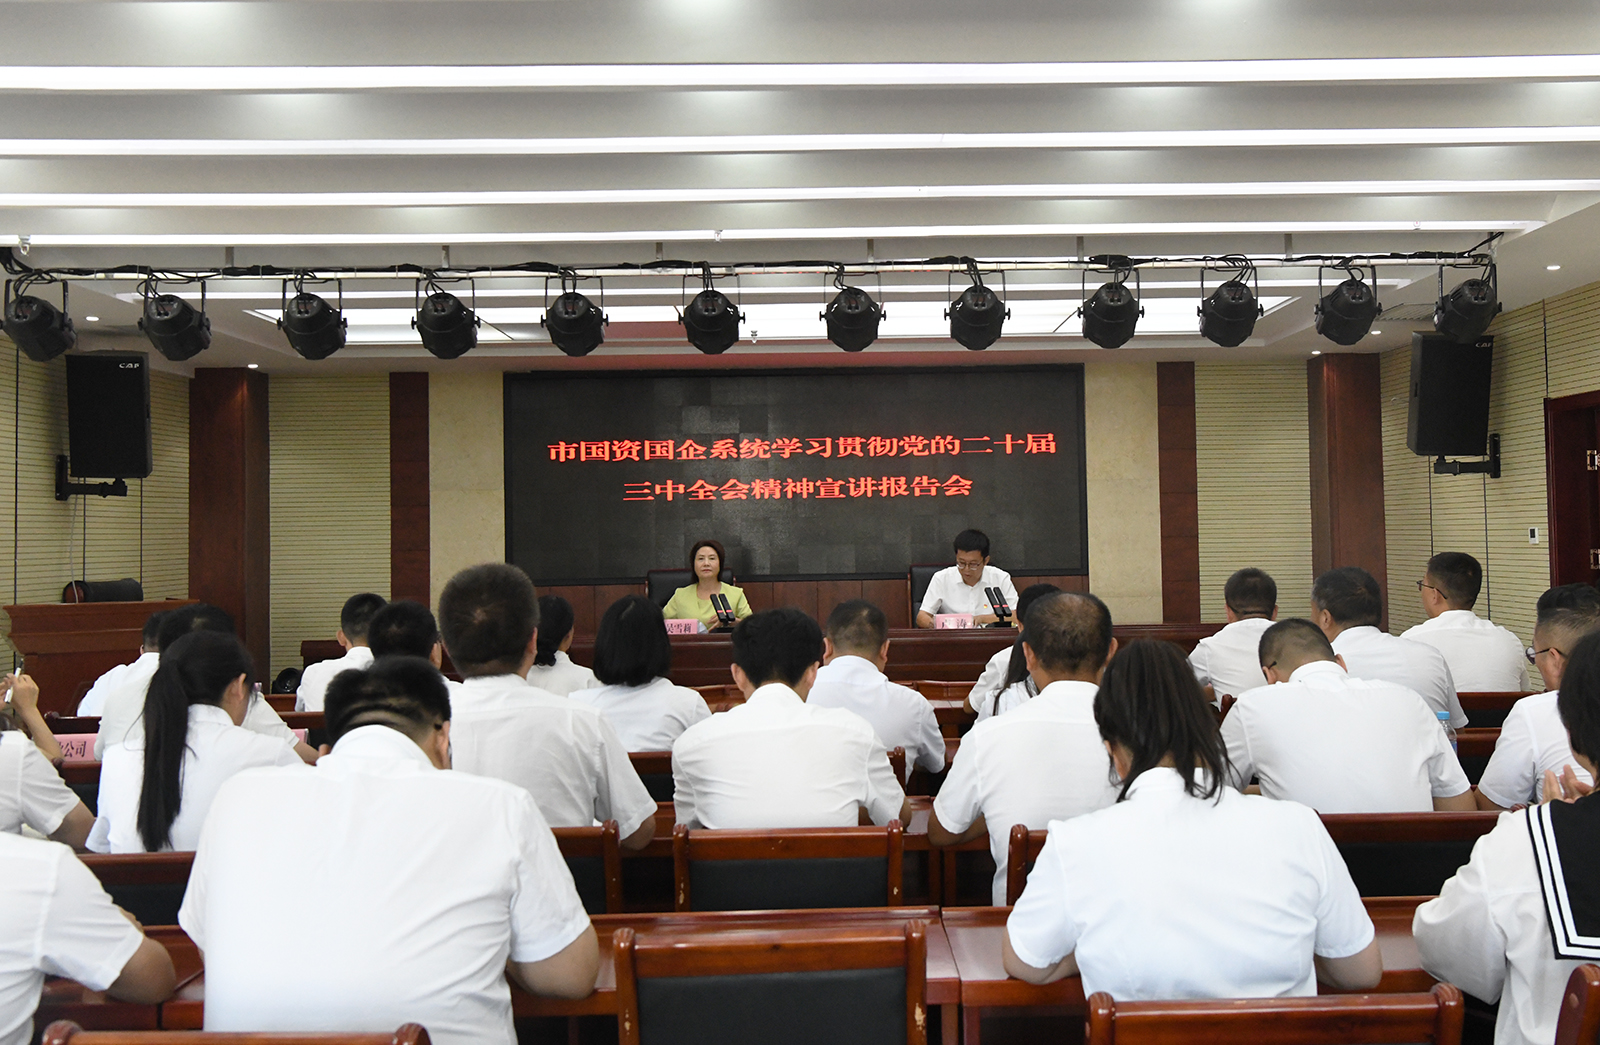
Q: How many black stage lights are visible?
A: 12